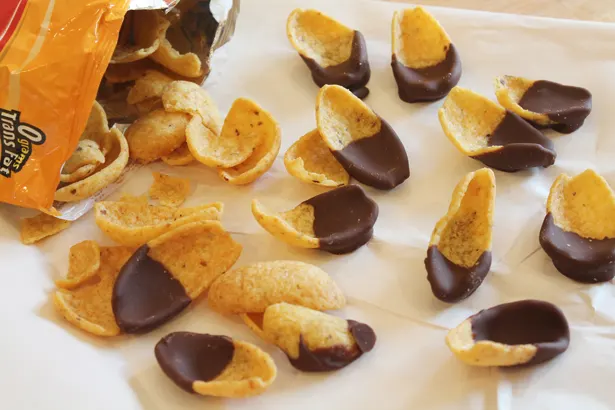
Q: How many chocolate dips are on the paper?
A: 12